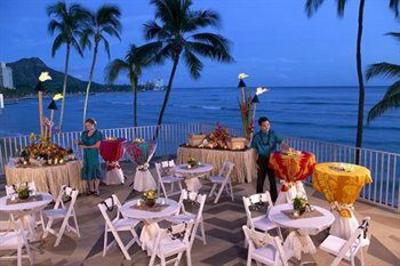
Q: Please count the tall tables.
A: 4